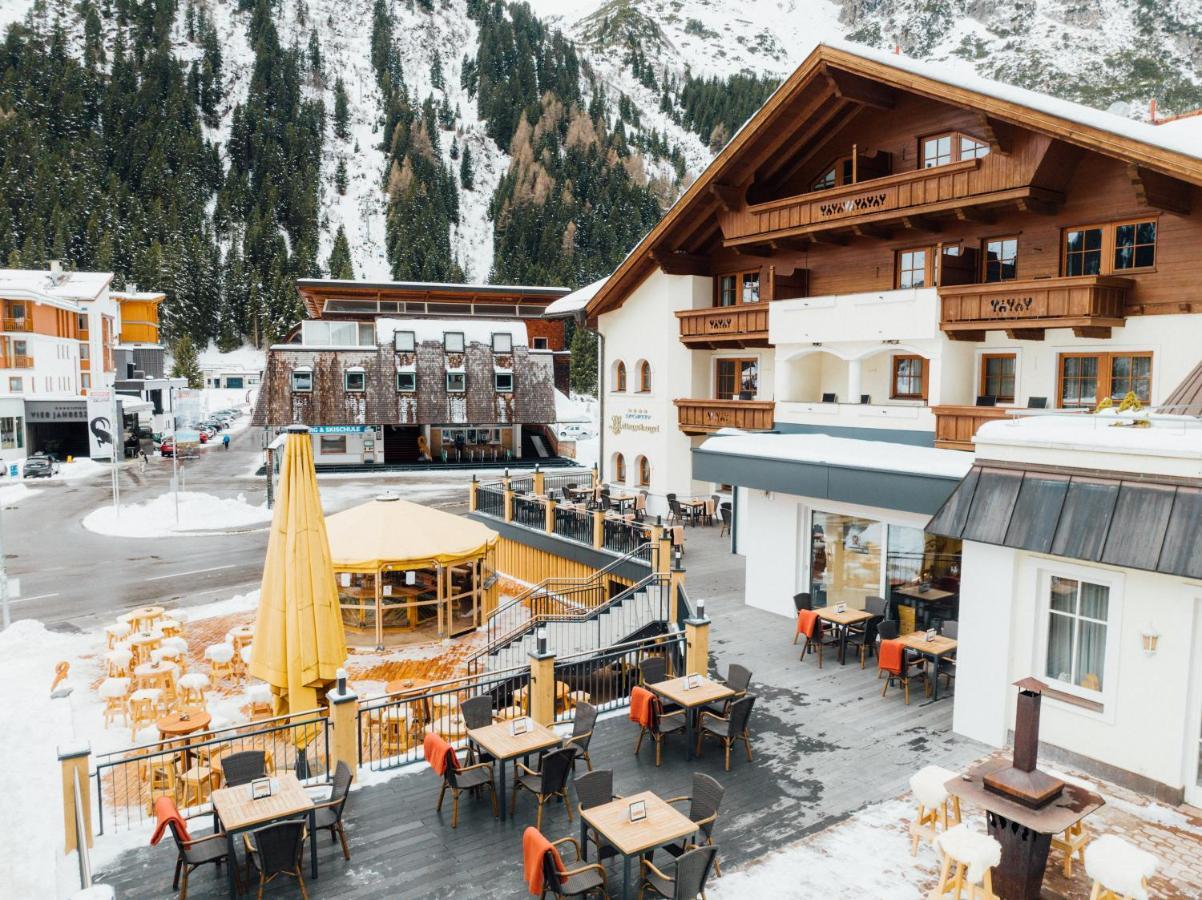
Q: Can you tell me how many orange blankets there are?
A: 6